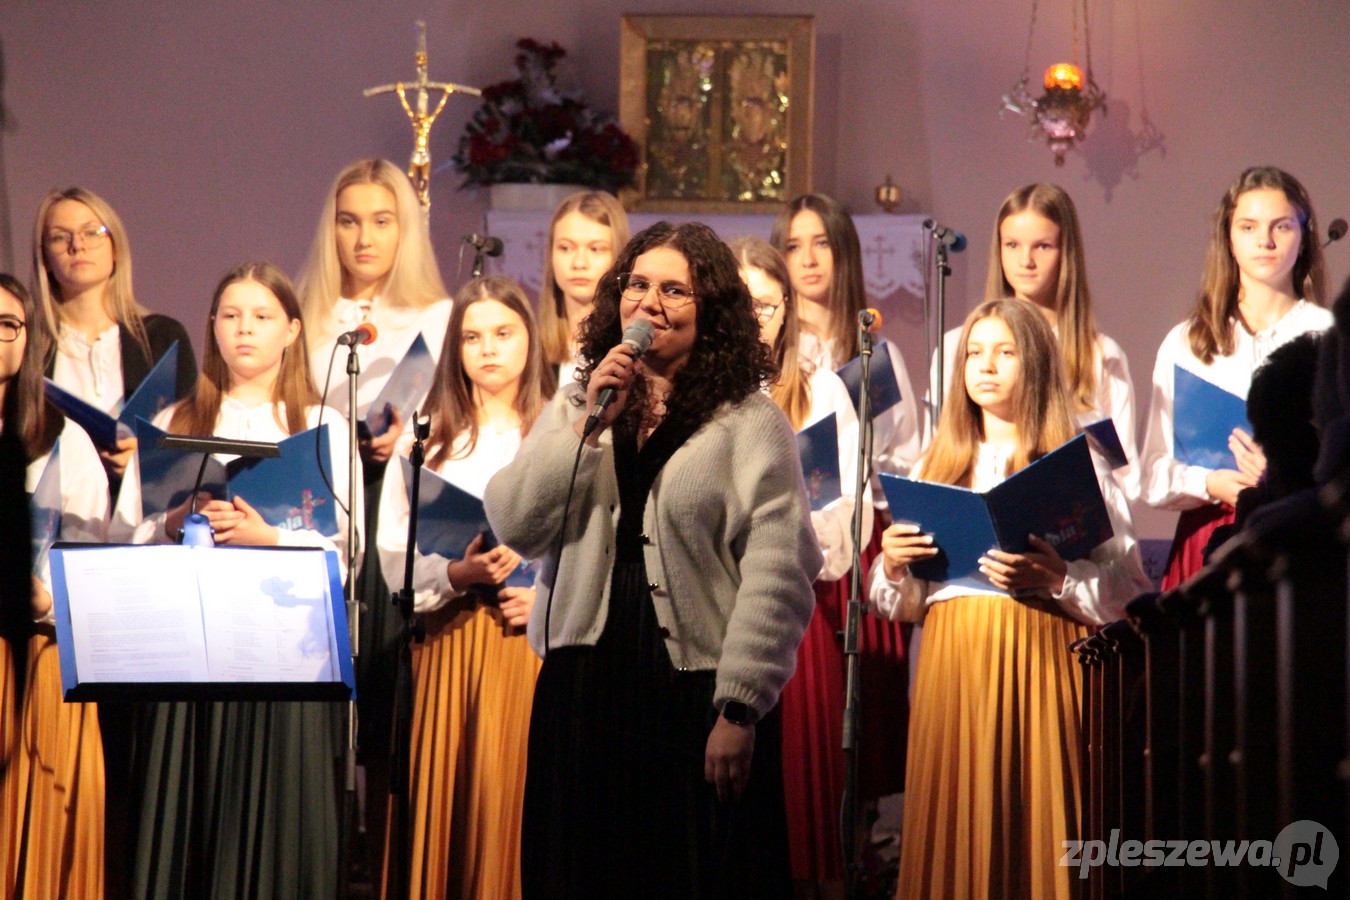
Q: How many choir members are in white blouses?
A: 11